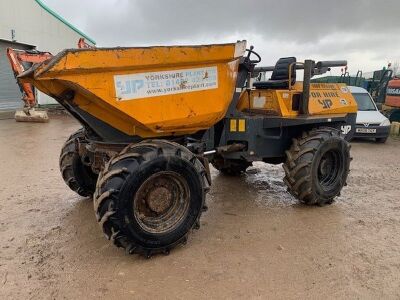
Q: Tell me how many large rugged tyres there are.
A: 4